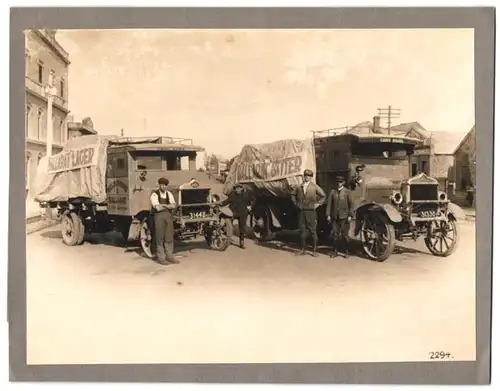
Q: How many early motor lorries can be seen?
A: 2